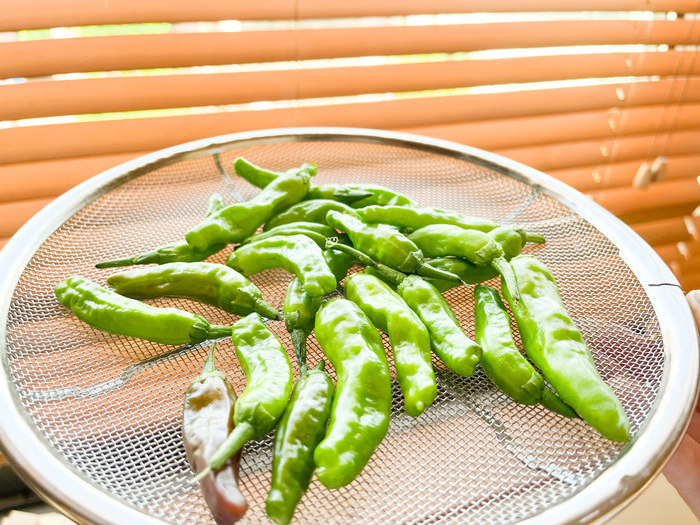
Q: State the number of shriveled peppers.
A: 1